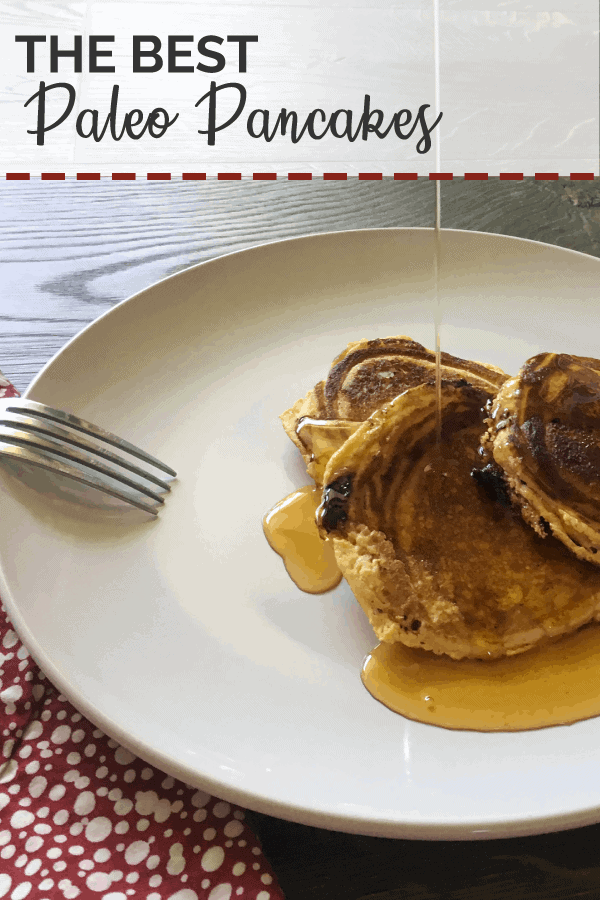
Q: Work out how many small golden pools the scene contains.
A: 2